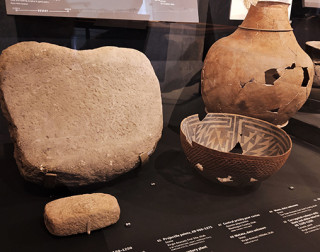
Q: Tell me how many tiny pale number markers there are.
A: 3